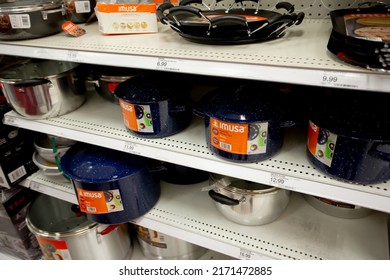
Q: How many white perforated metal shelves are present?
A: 3